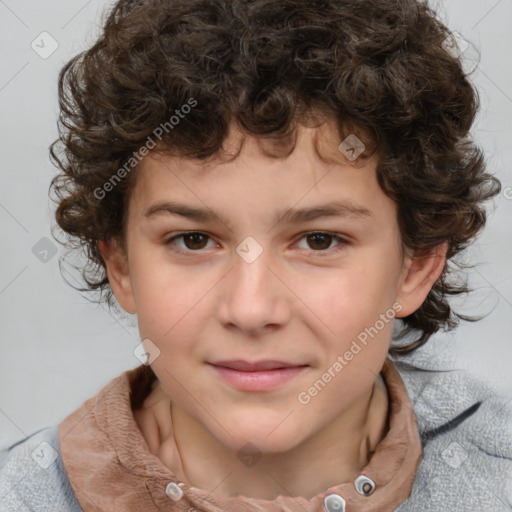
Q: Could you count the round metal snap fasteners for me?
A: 3